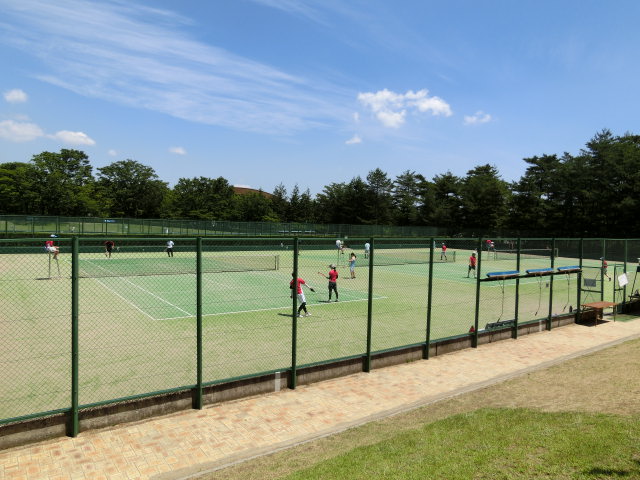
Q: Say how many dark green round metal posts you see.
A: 11